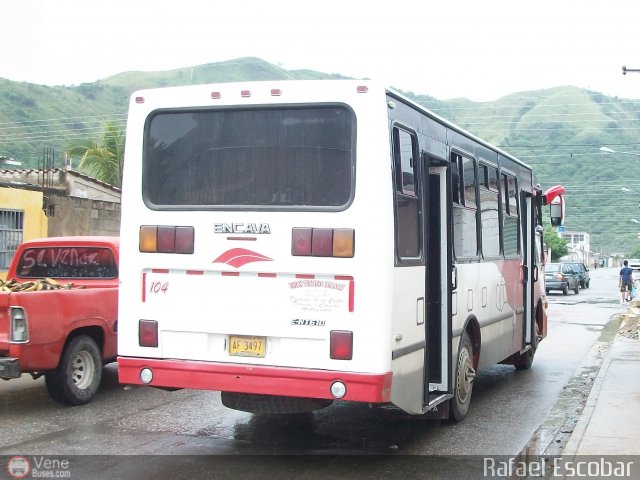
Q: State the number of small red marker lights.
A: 5